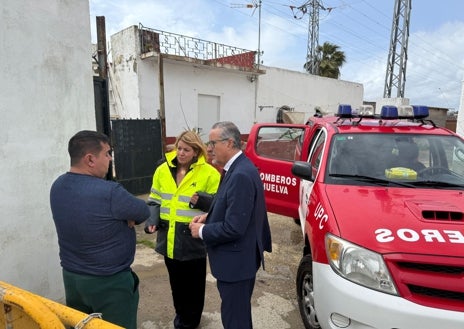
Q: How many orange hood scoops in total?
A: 0